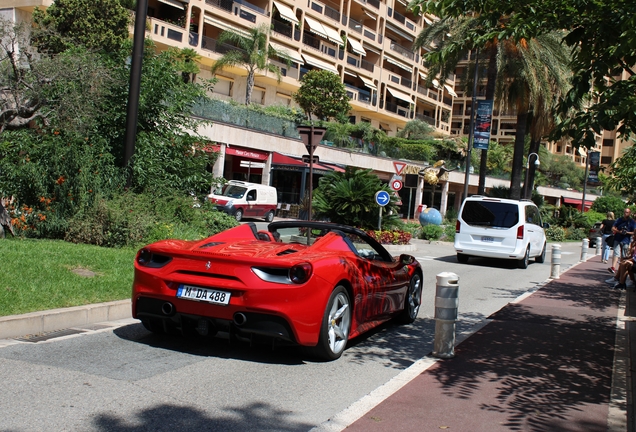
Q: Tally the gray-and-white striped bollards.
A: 4